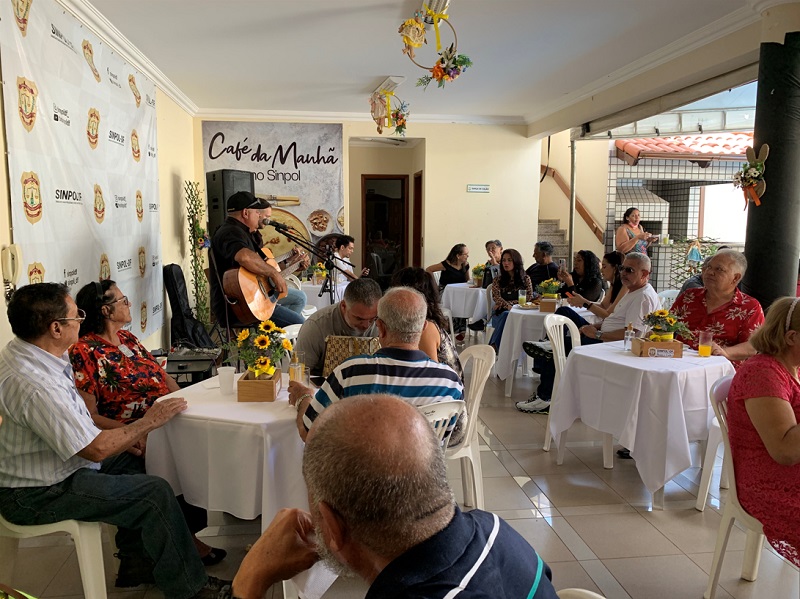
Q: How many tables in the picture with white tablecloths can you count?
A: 5